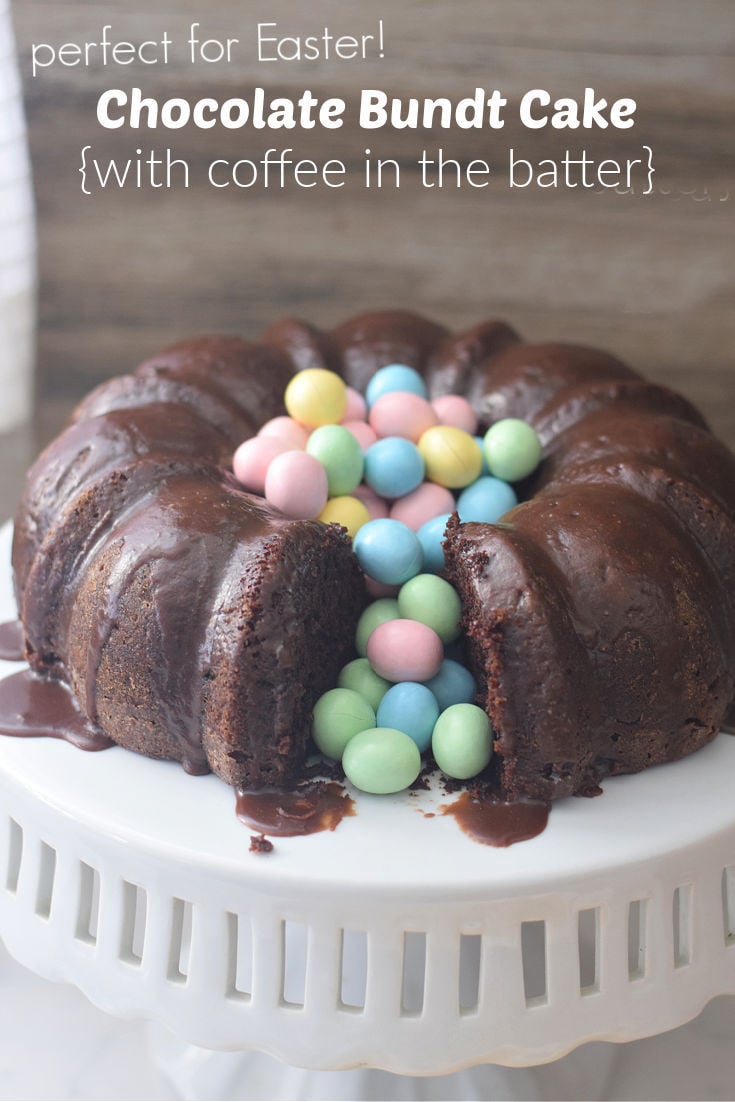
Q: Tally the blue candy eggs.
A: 8